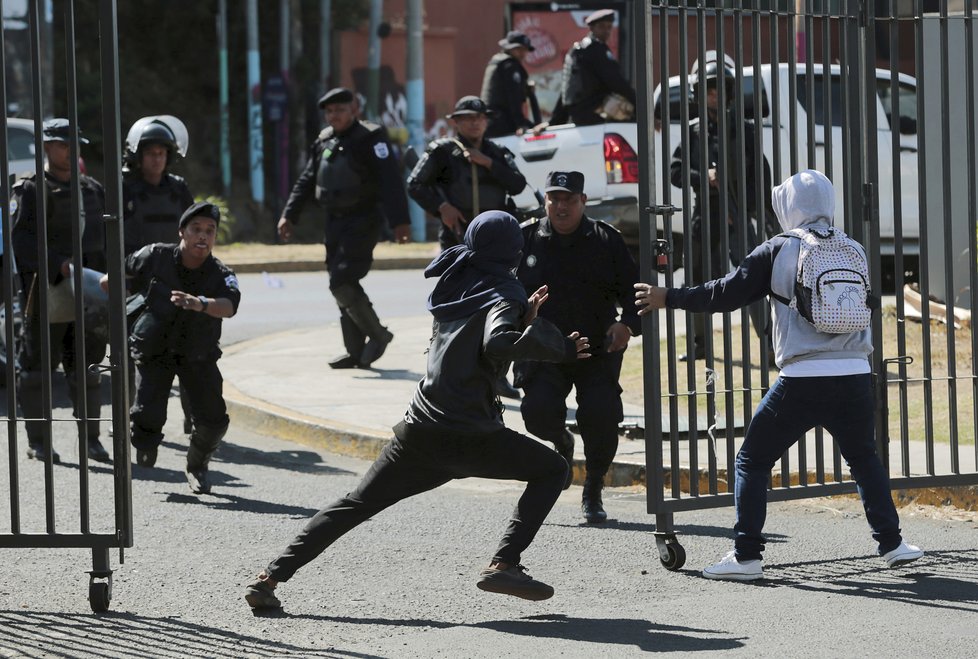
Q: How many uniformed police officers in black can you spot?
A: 9